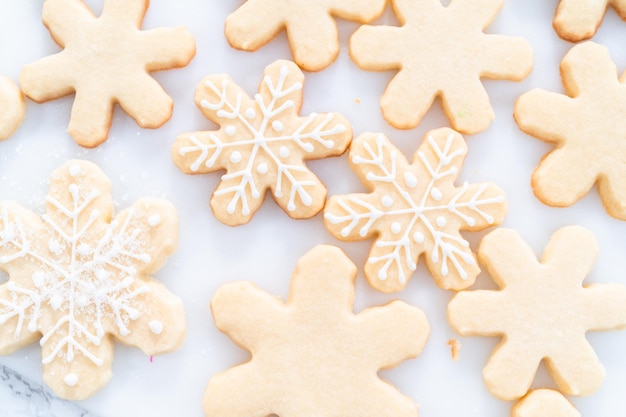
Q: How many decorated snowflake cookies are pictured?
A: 3